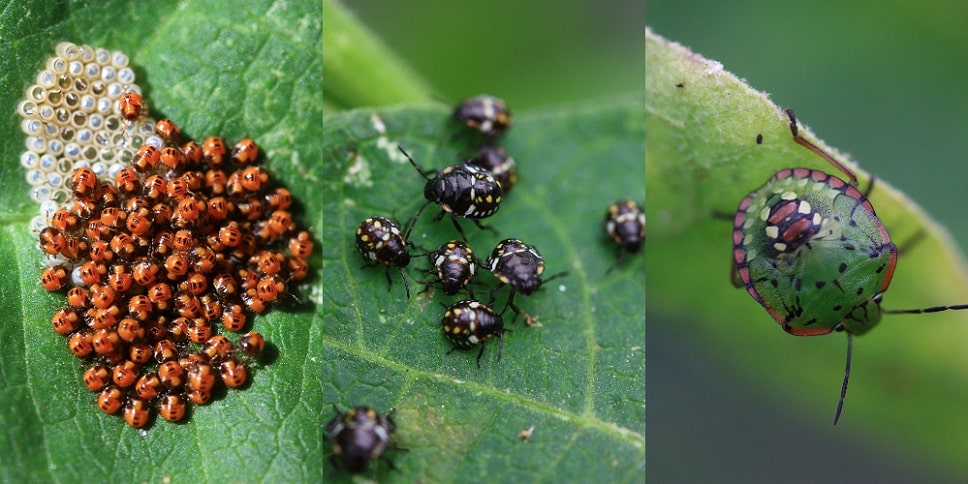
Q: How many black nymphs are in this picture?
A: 9